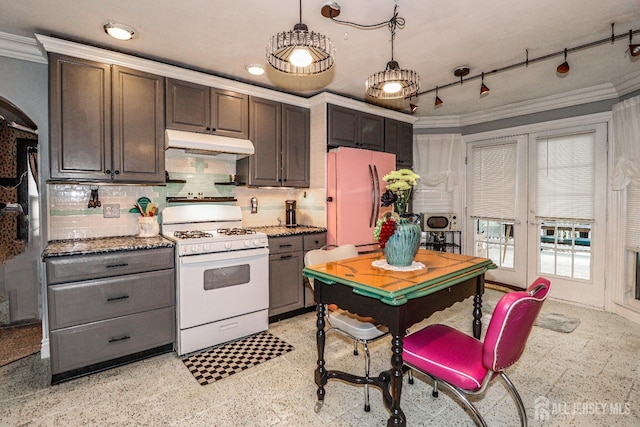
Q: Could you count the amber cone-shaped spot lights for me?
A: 5